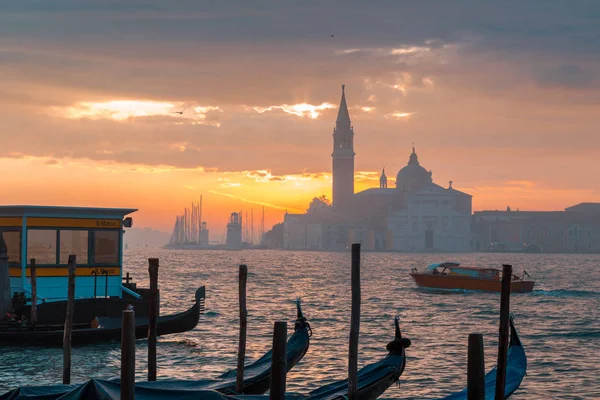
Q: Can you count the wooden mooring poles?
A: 9